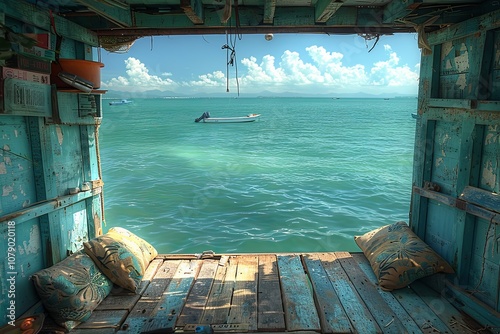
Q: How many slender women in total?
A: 0